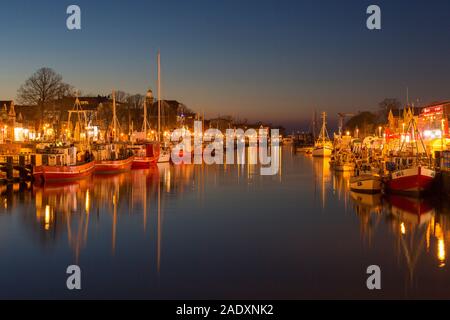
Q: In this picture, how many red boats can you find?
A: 4